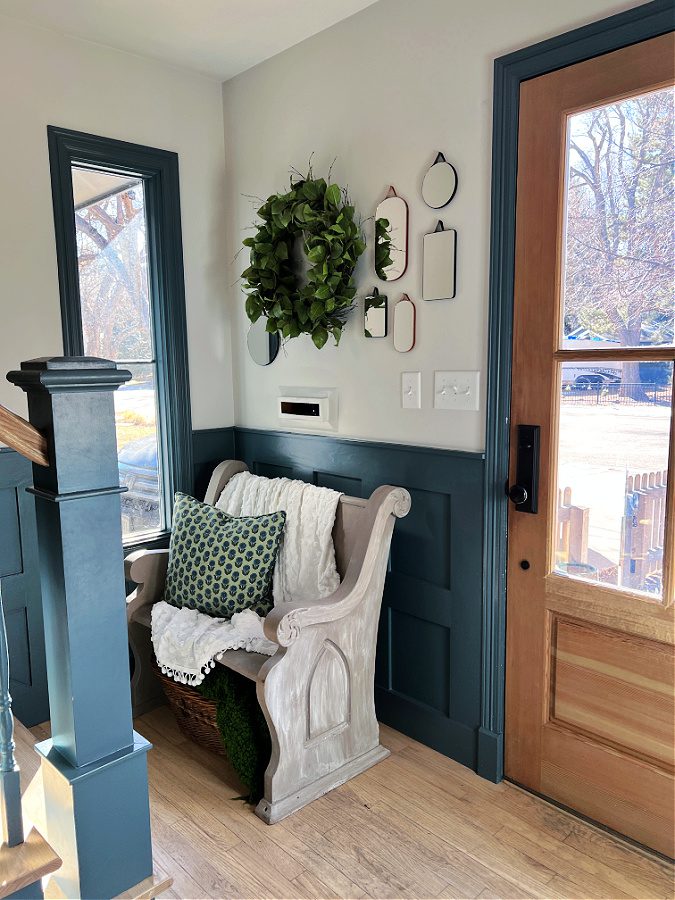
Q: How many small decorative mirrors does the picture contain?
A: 6